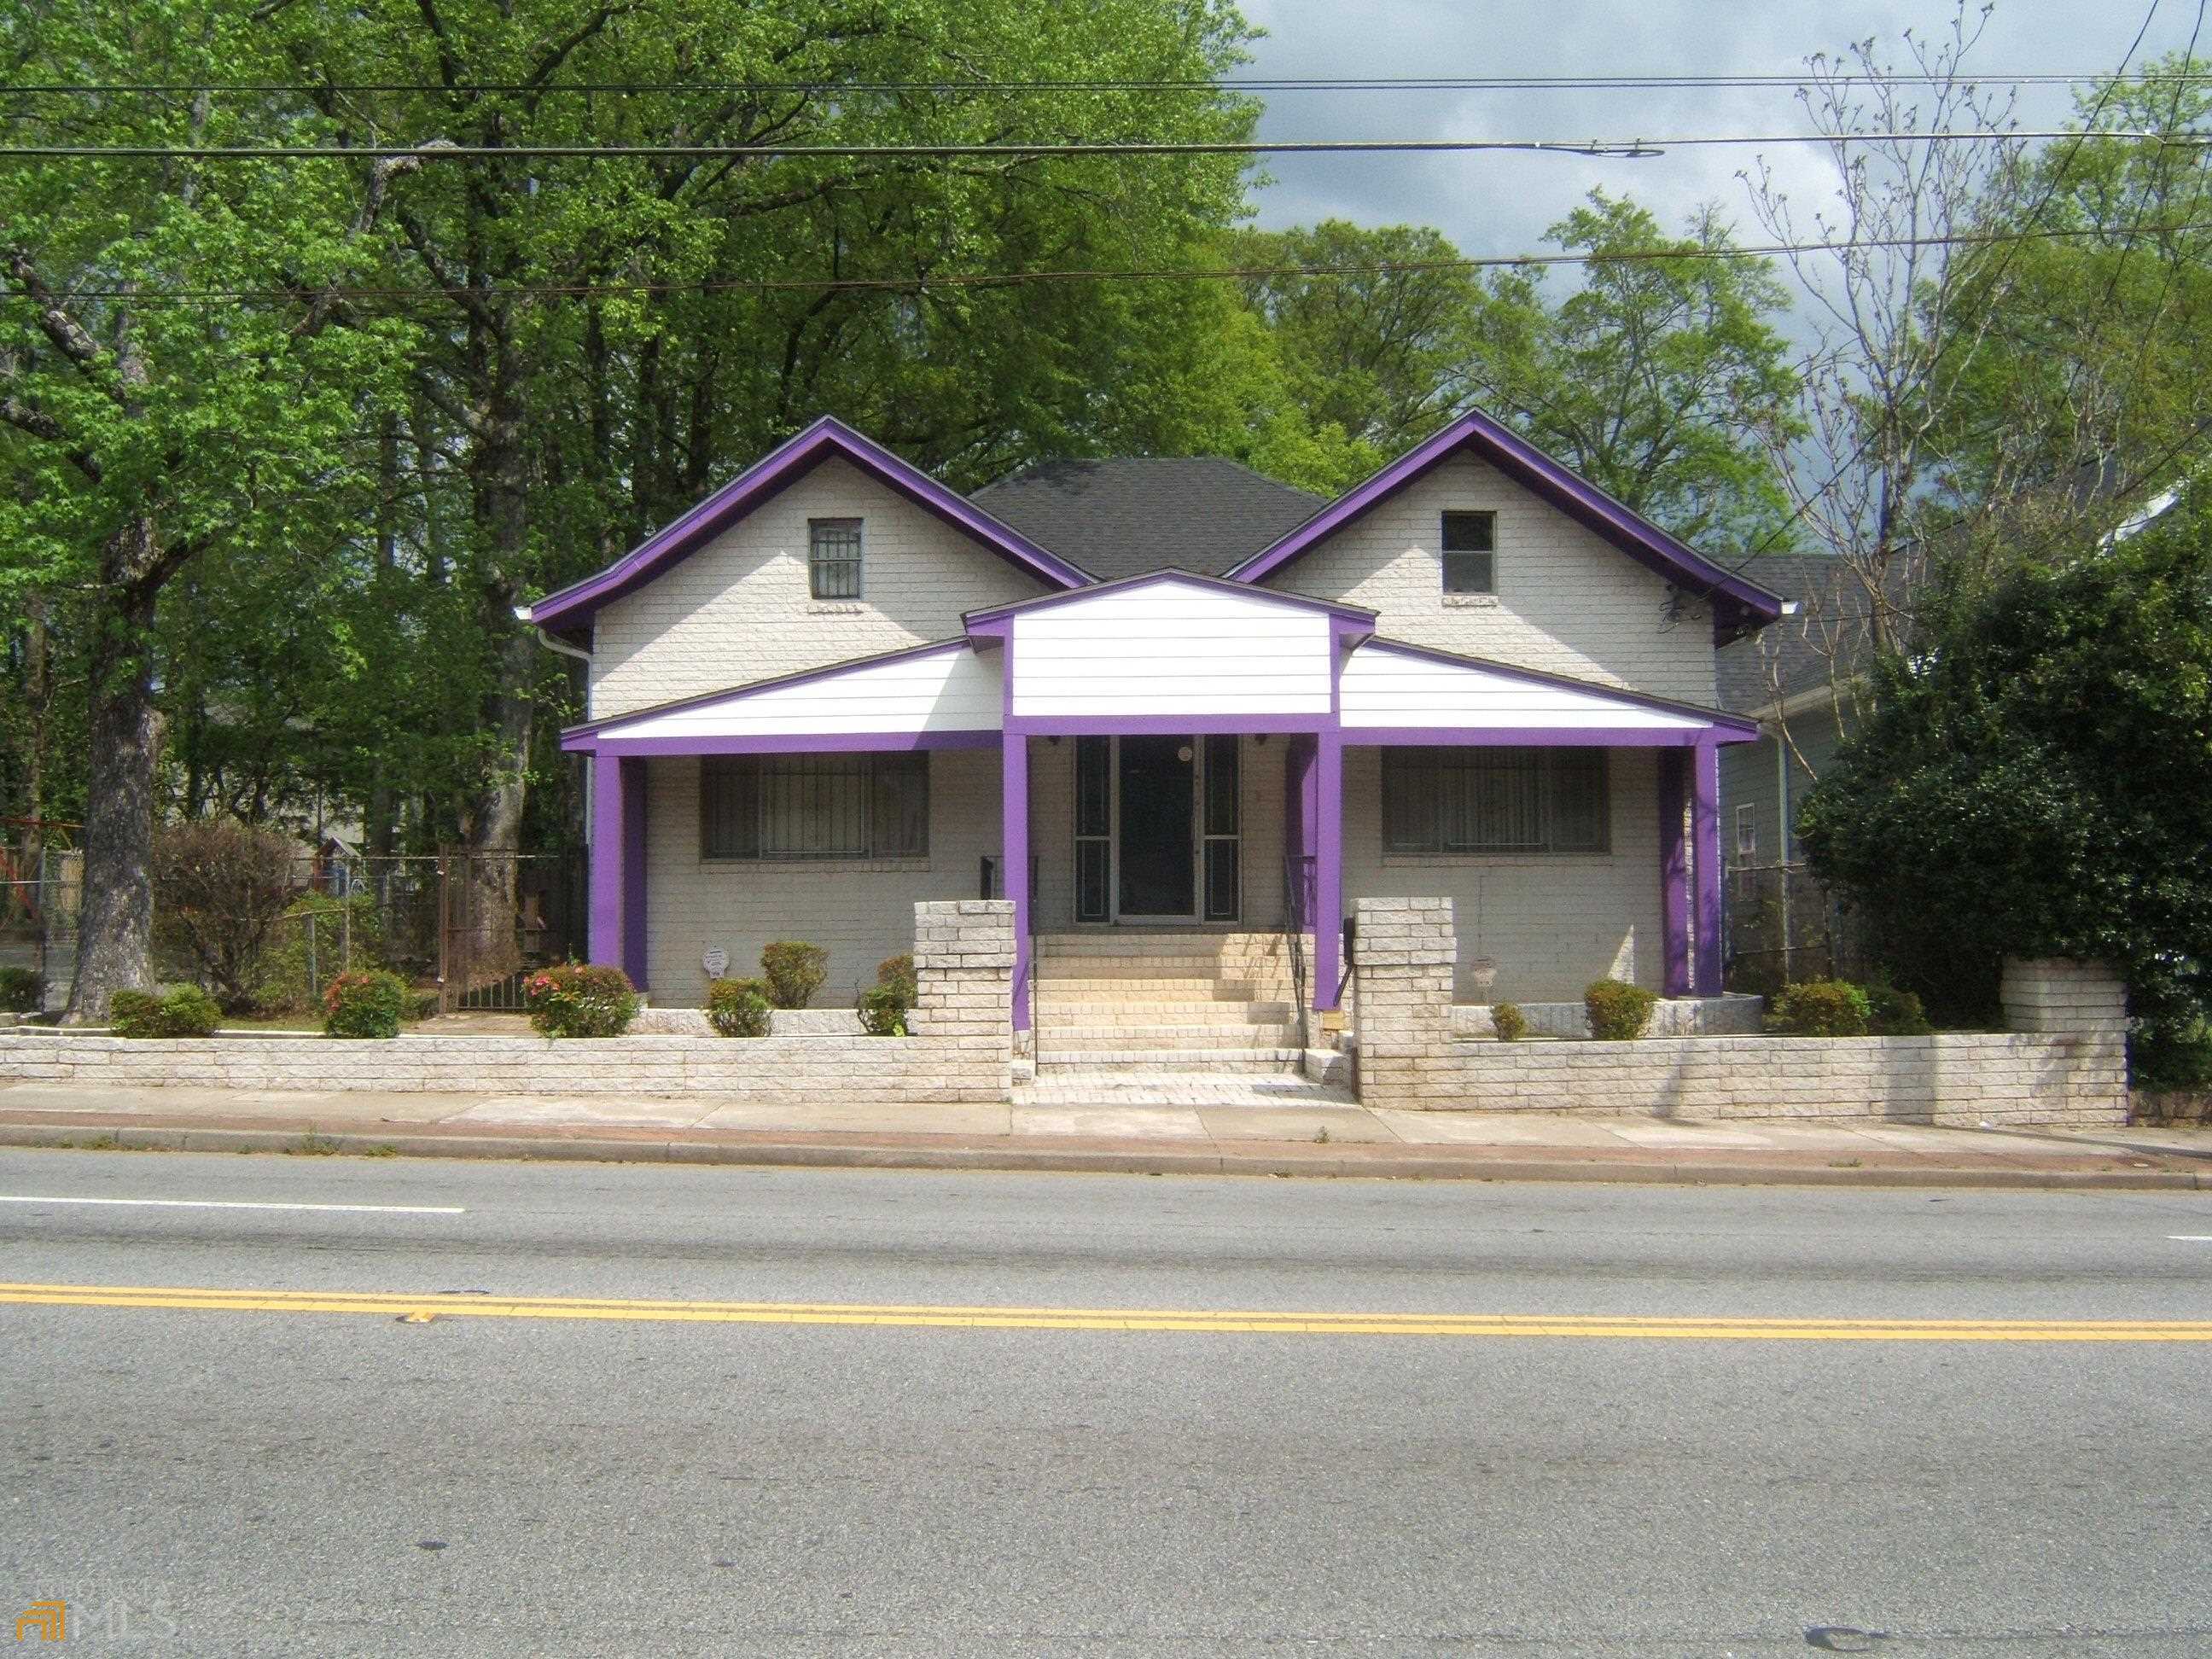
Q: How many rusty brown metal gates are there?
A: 1